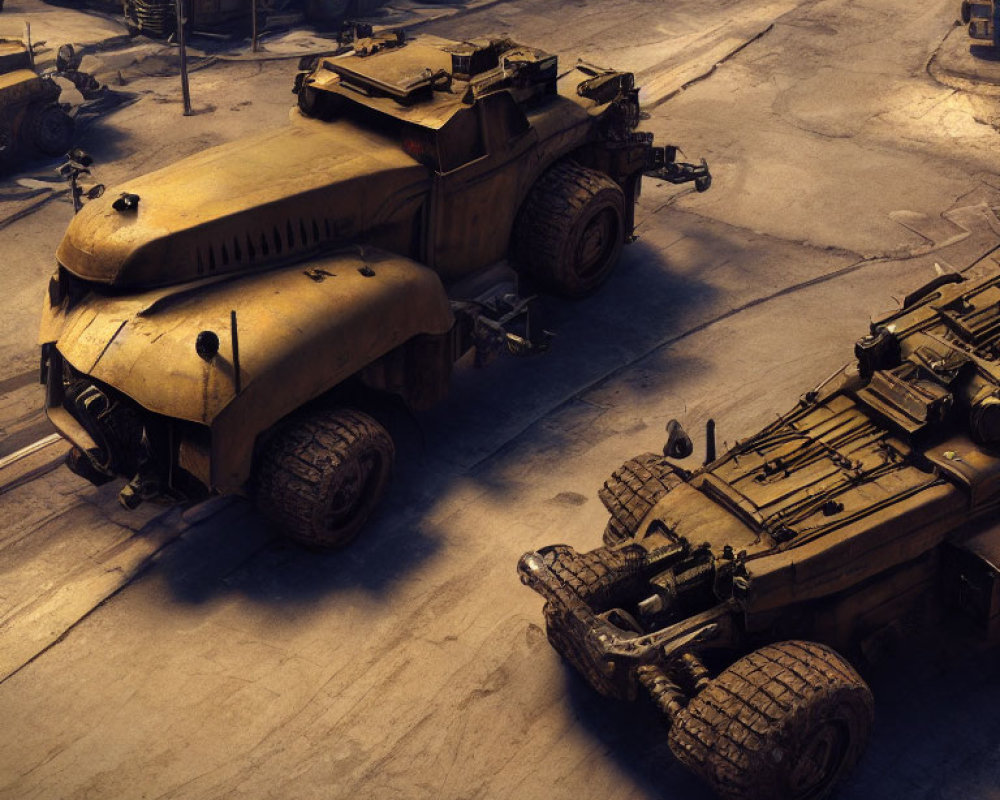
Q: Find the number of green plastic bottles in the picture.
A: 0